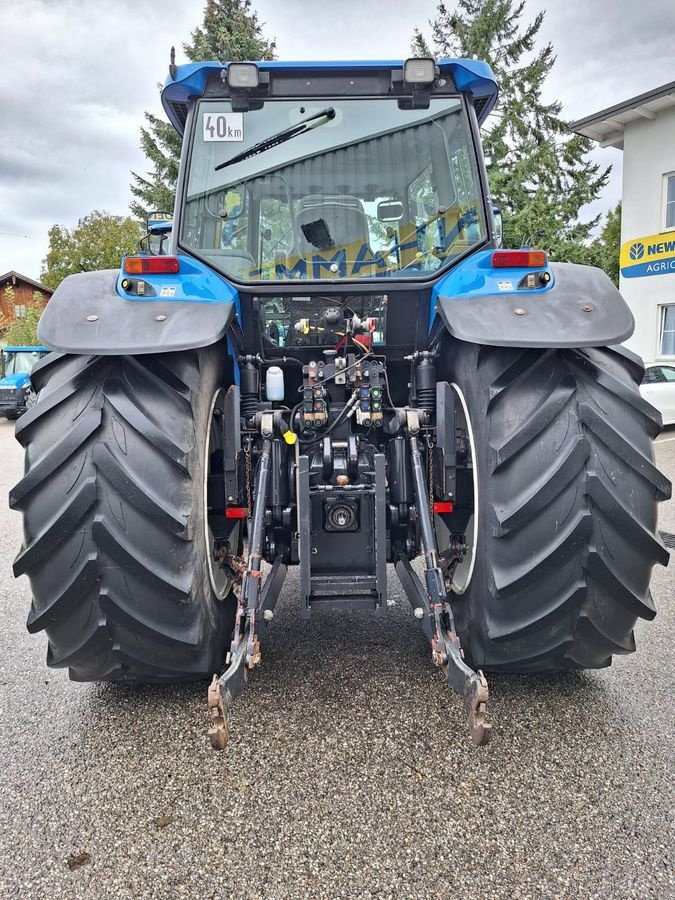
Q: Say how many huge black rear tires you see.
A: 2